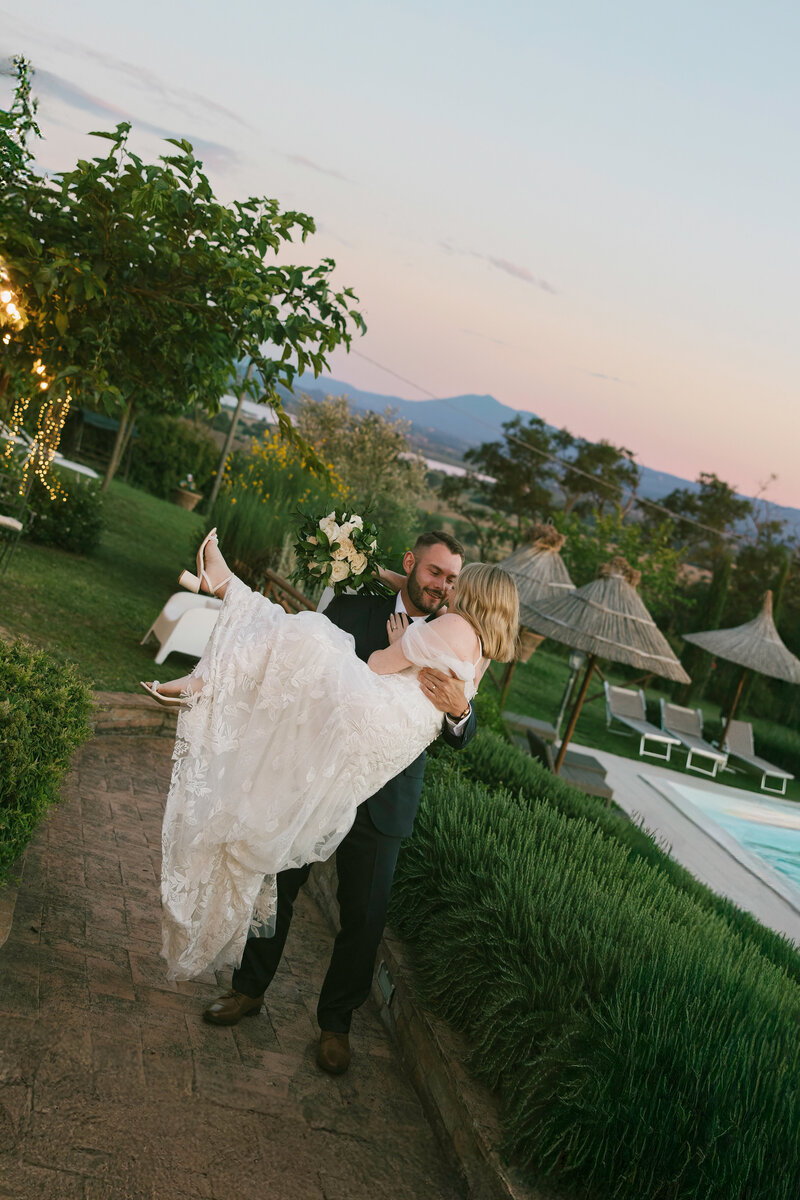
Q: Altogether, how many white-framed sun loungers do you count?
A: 3